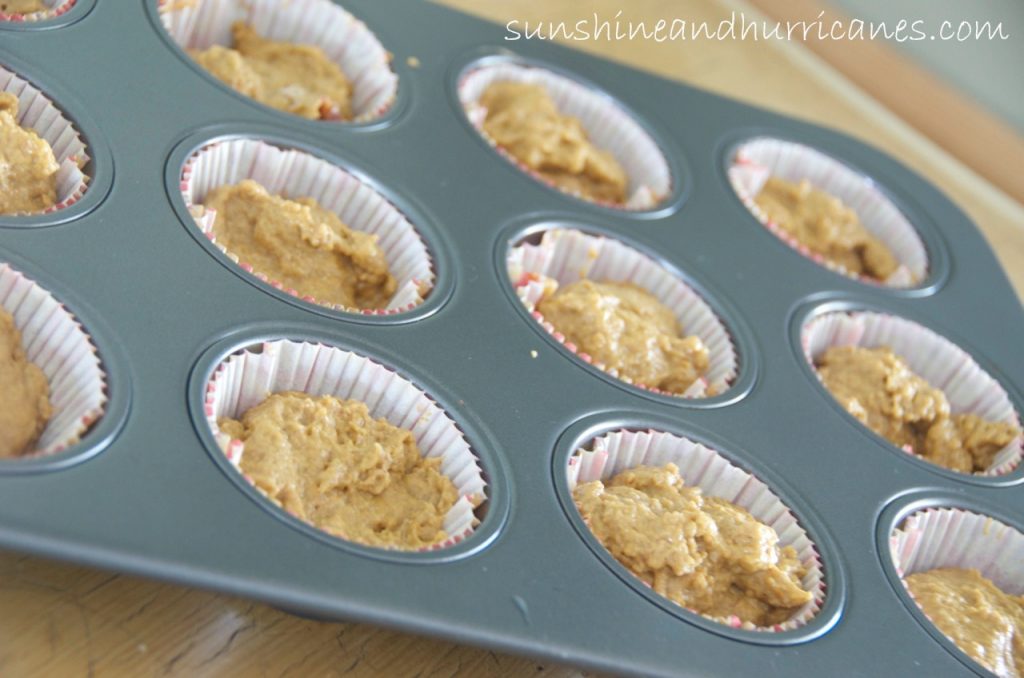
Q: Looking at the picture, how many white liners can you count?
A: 12